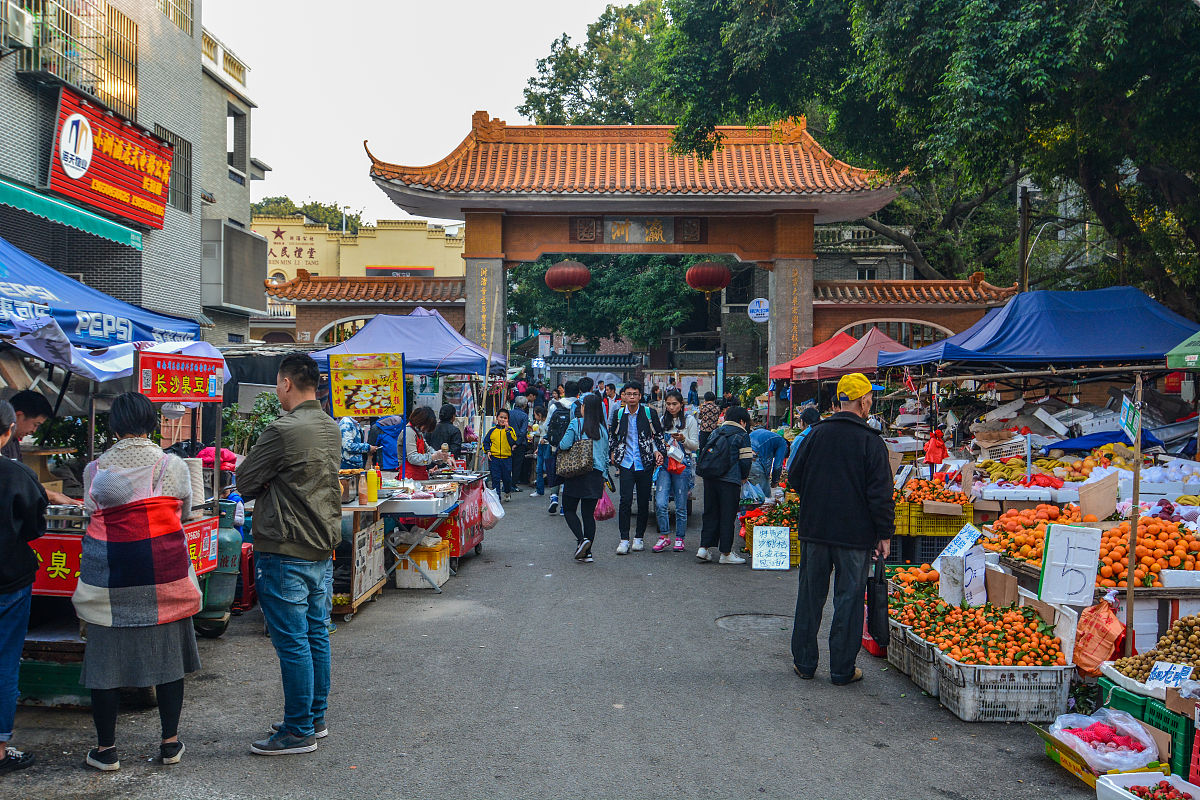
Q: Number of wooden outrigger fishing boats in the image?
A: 0